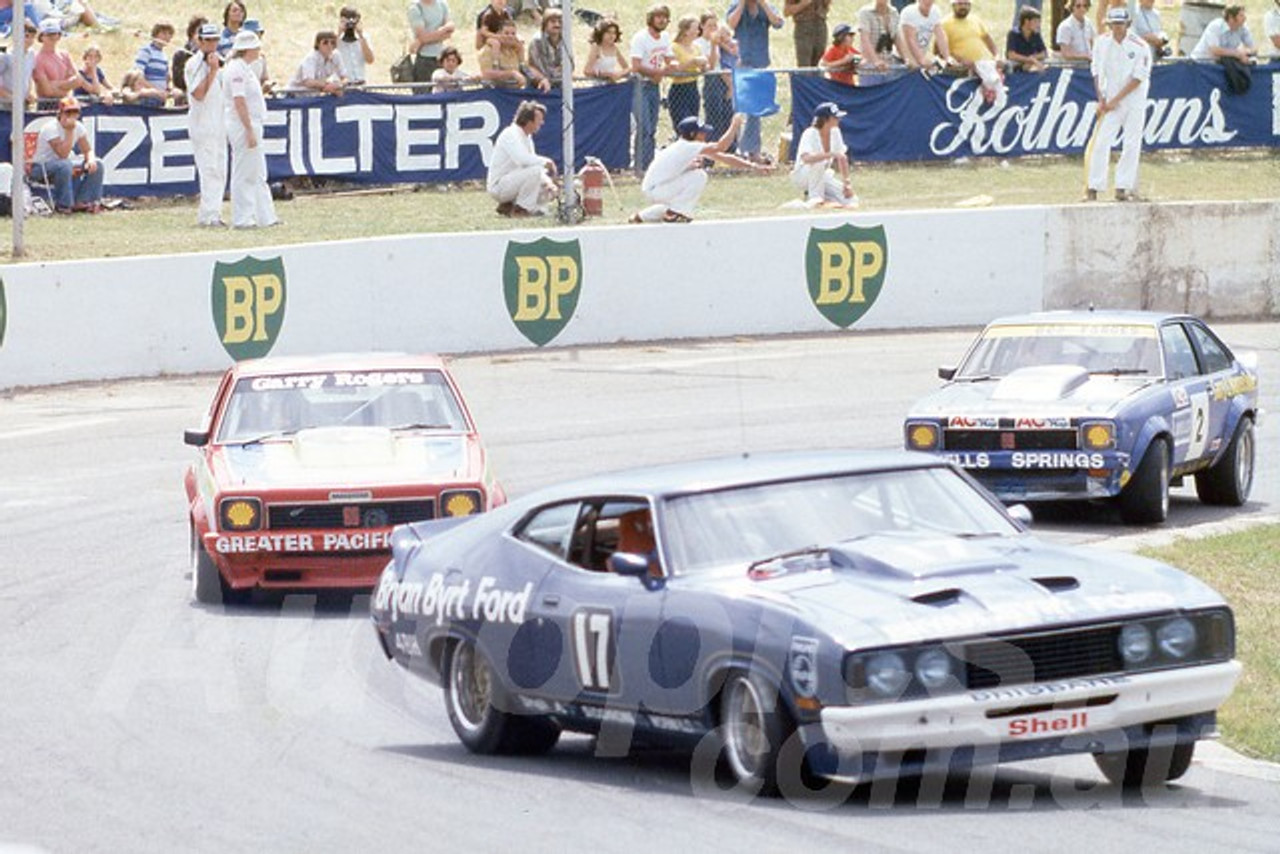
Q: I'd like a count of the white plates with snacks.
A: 0